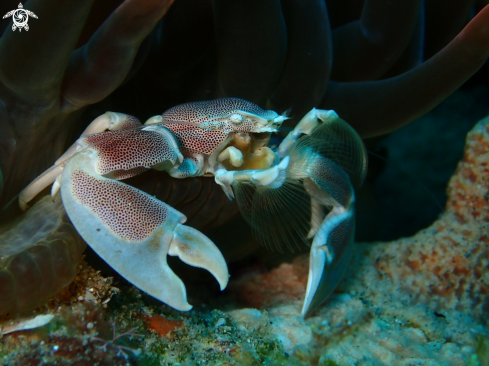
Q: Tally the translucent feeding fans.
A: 2